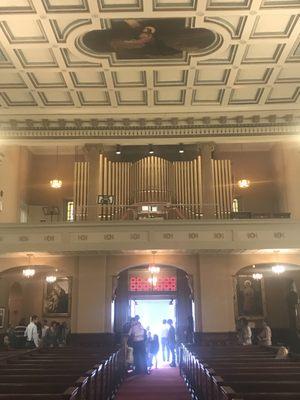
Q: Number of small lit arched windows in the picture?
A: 2